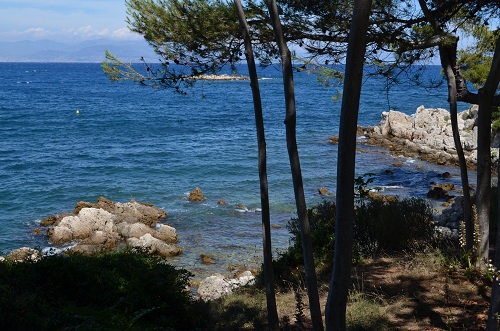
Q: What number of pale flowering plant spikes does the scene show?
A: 2